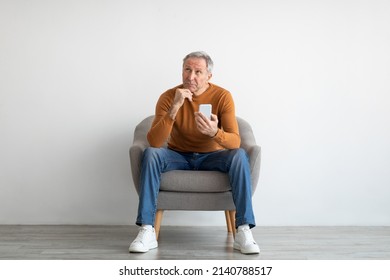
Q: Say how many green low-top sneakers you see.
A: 0